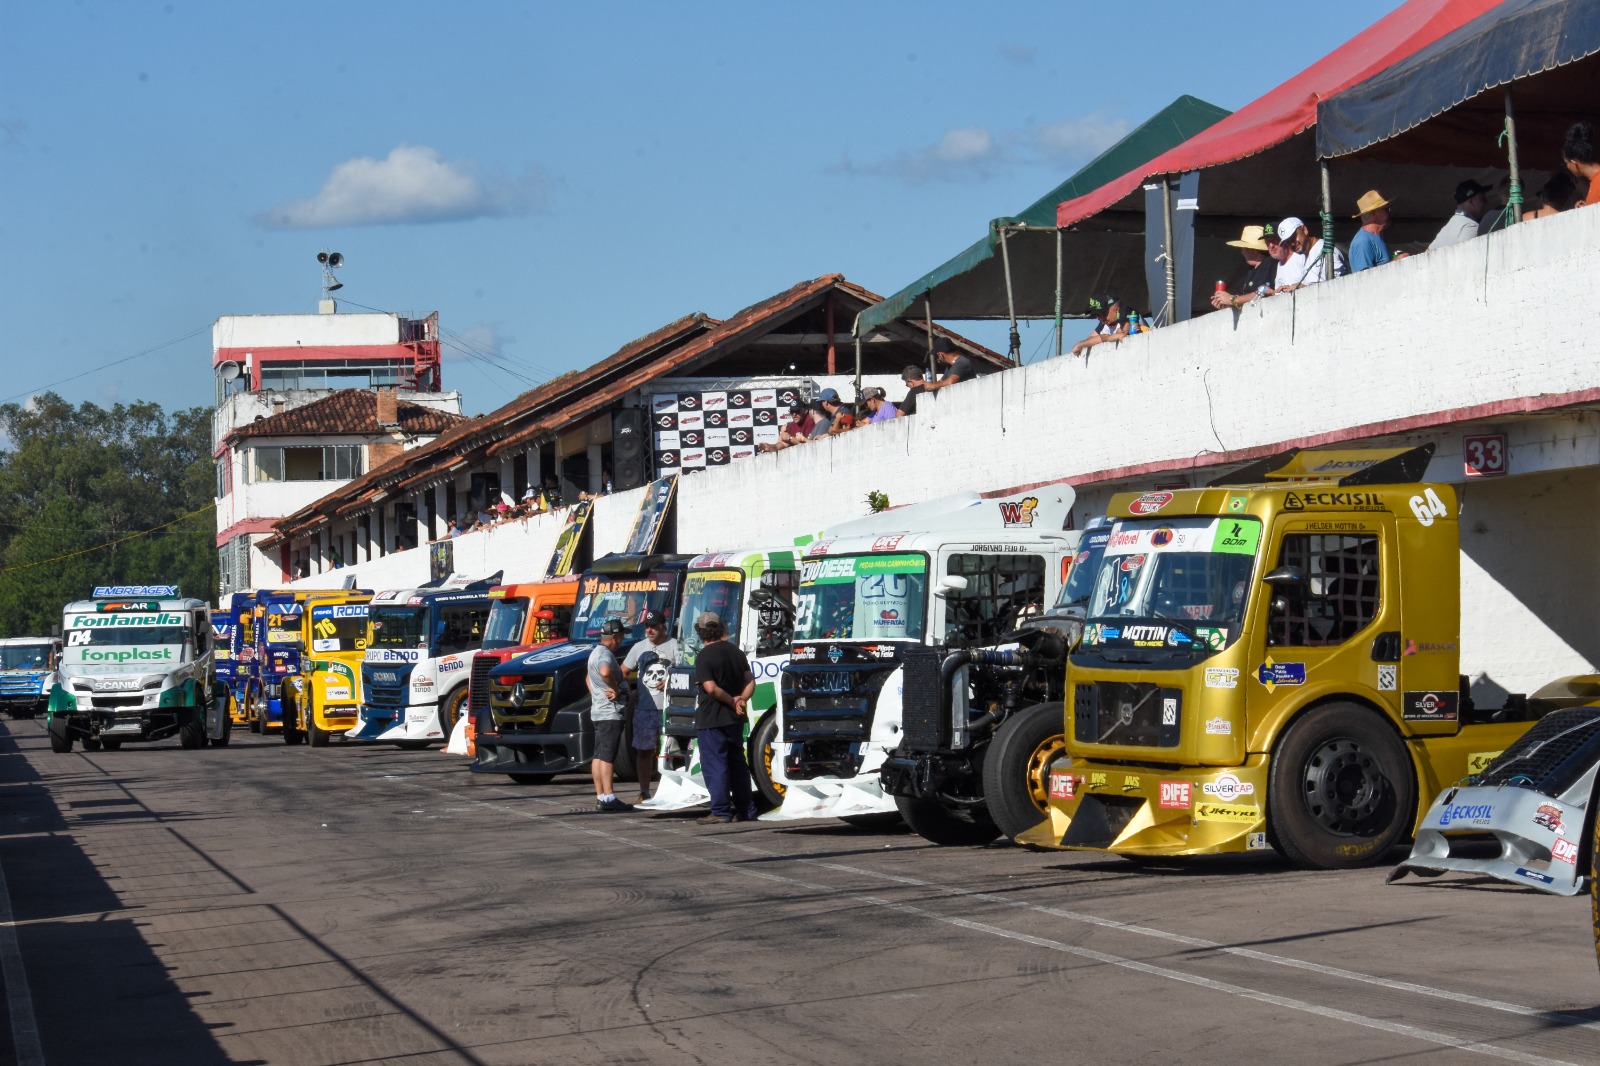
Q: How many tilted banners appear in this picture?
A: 2